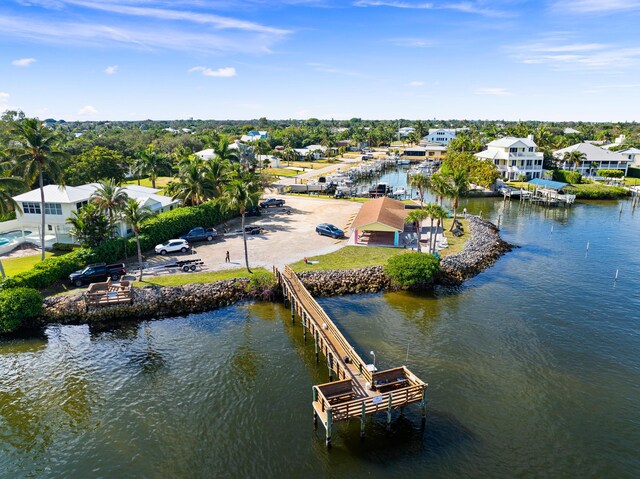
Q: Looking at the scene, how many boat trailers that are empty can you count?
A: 3